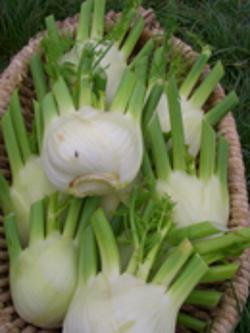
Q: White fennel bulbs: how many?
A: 7